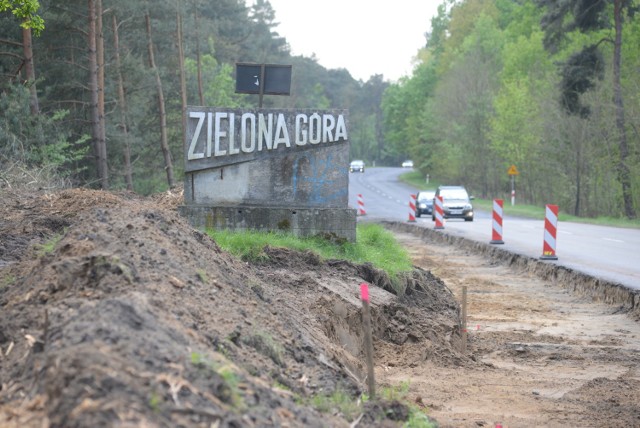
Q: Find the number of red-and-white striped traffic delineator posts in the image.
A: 5